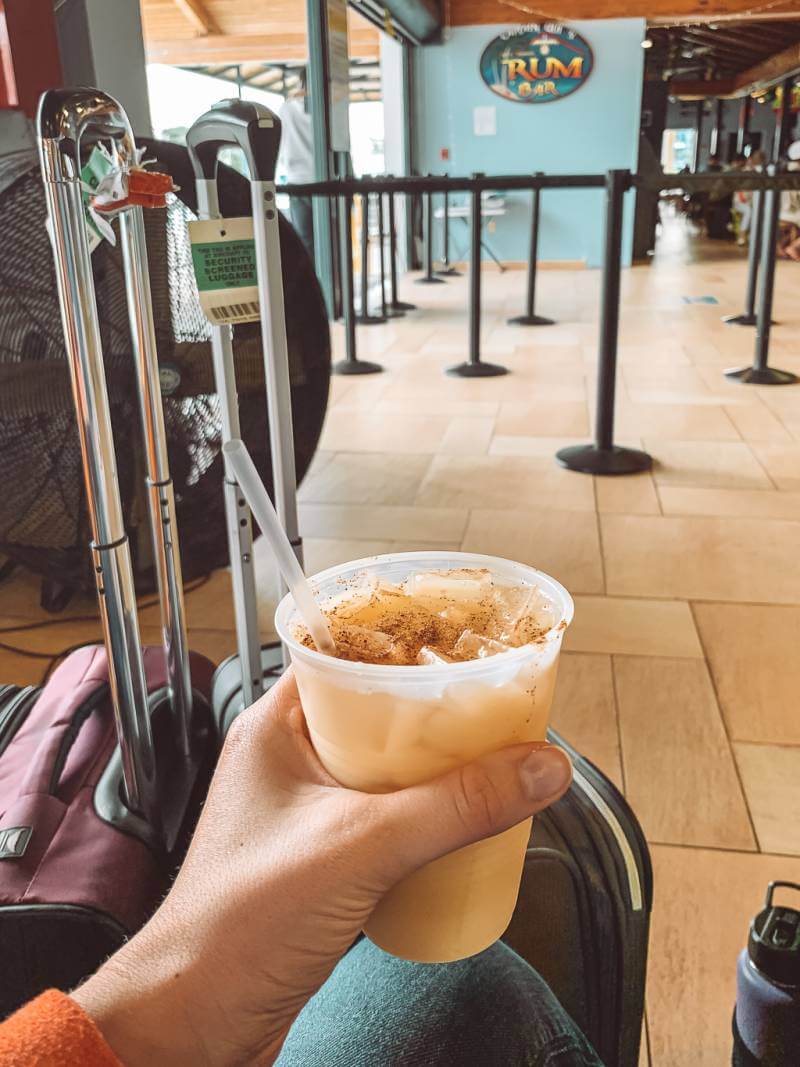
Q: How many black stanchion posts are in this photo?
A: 11